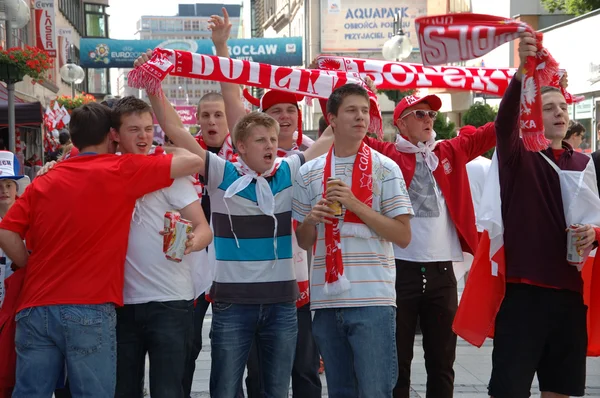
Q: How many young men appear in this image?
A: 8